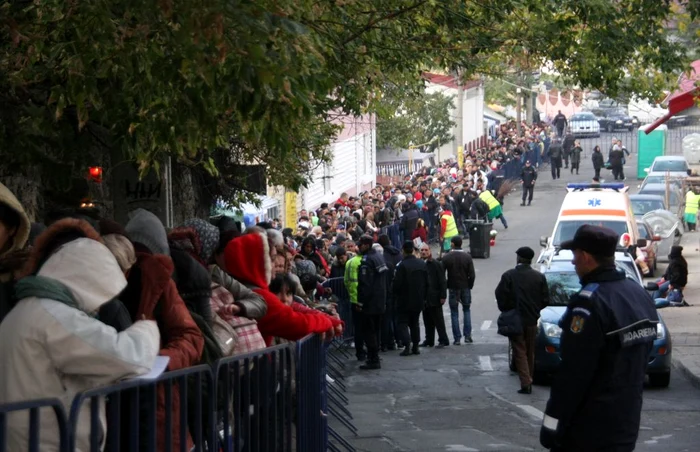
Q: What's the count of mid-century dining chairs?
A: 0